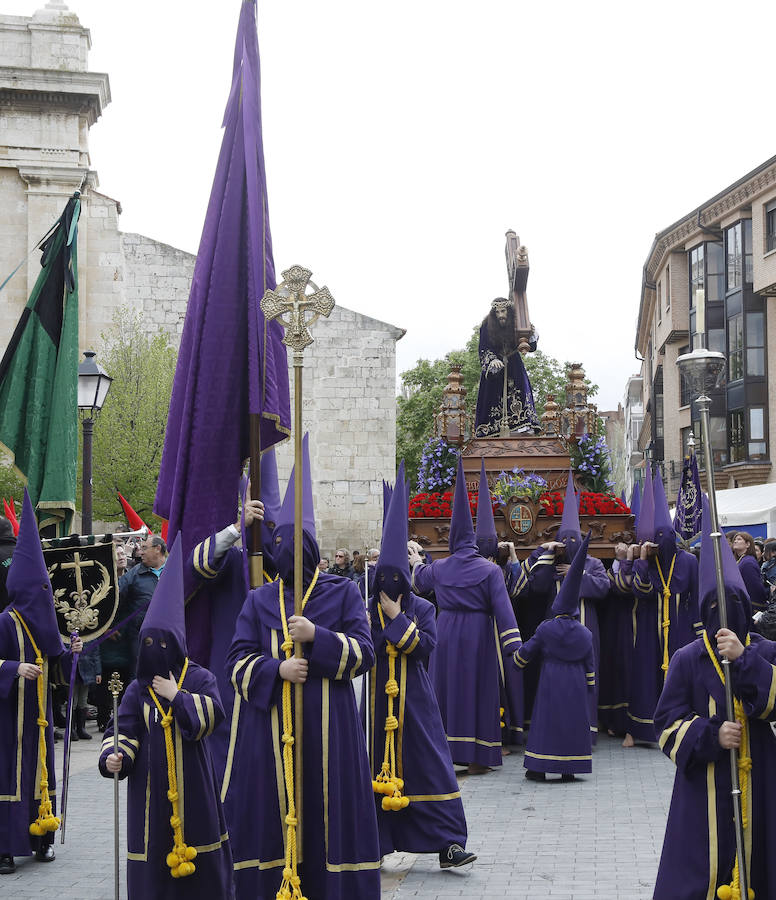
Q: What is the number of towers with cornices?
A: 1